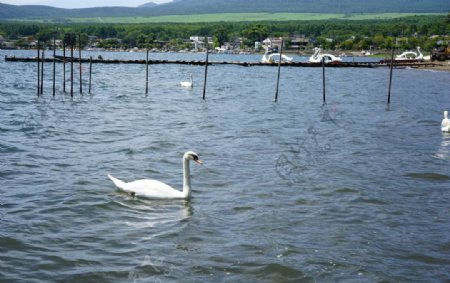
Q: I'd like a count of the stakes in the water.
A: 12